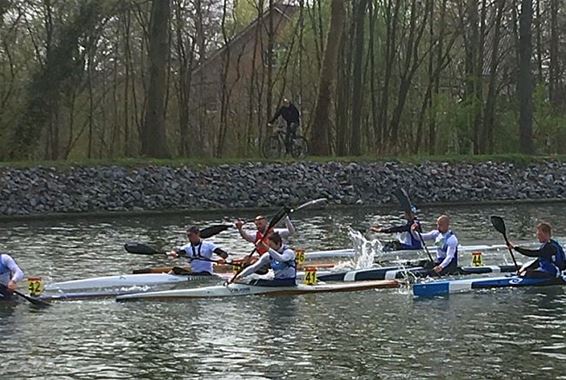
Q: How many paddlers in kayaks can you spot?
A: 7